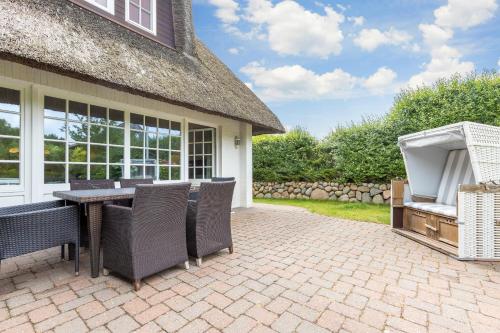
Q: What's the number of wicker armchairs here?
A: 6